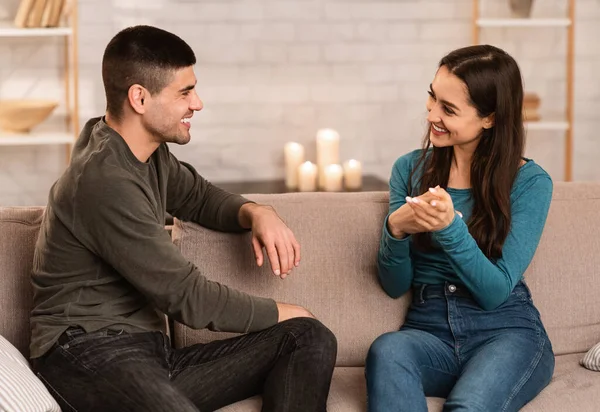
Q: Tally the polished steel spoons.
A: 0